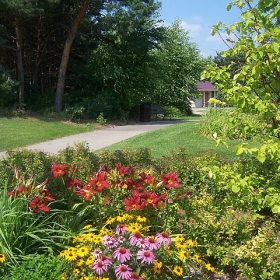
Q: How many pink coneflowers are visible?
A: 15